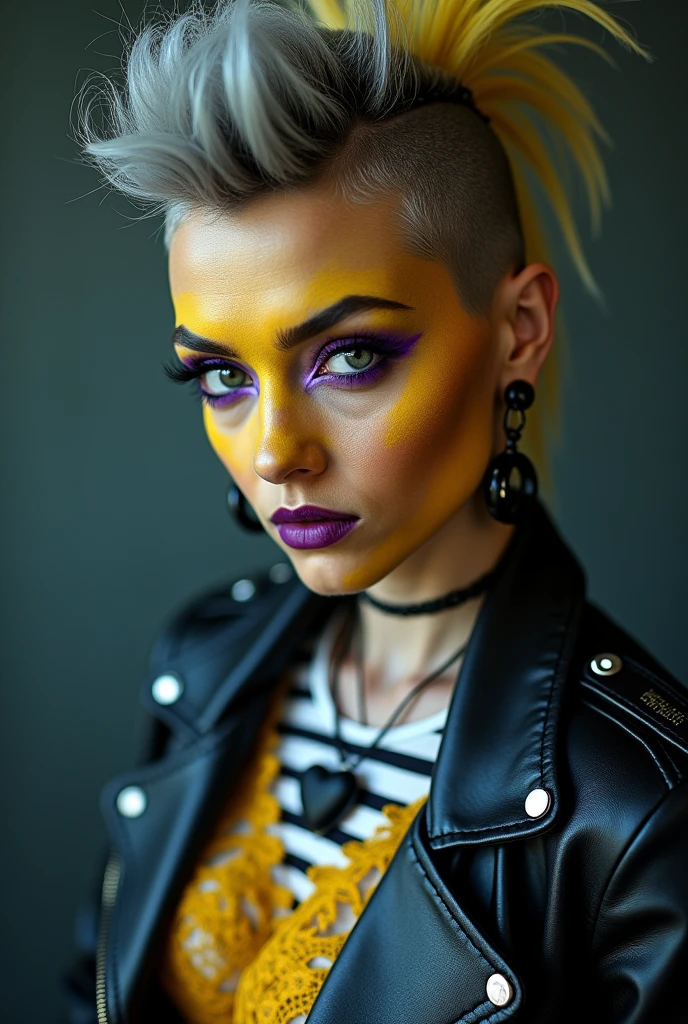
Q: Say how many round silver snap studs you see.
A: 7